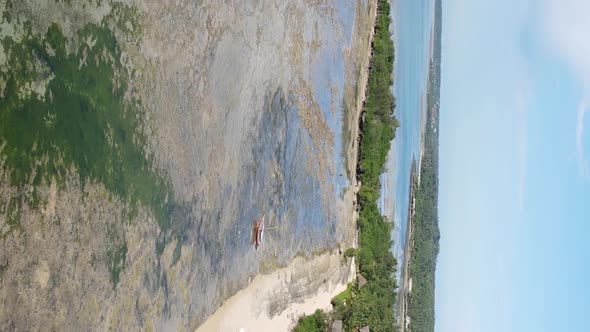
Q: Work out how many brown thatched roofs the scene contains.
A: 3